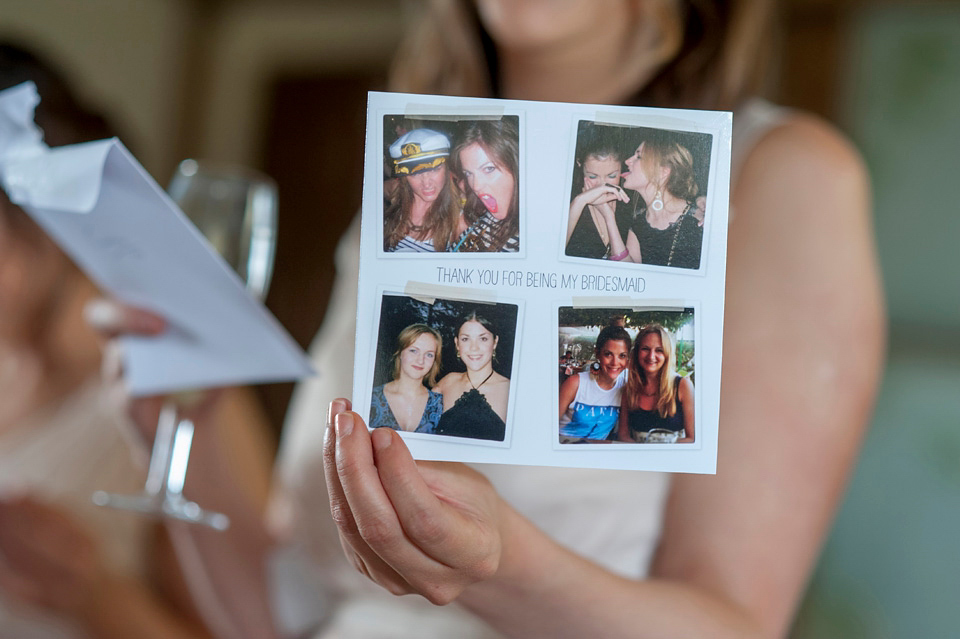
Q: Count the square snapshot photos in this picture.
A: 4